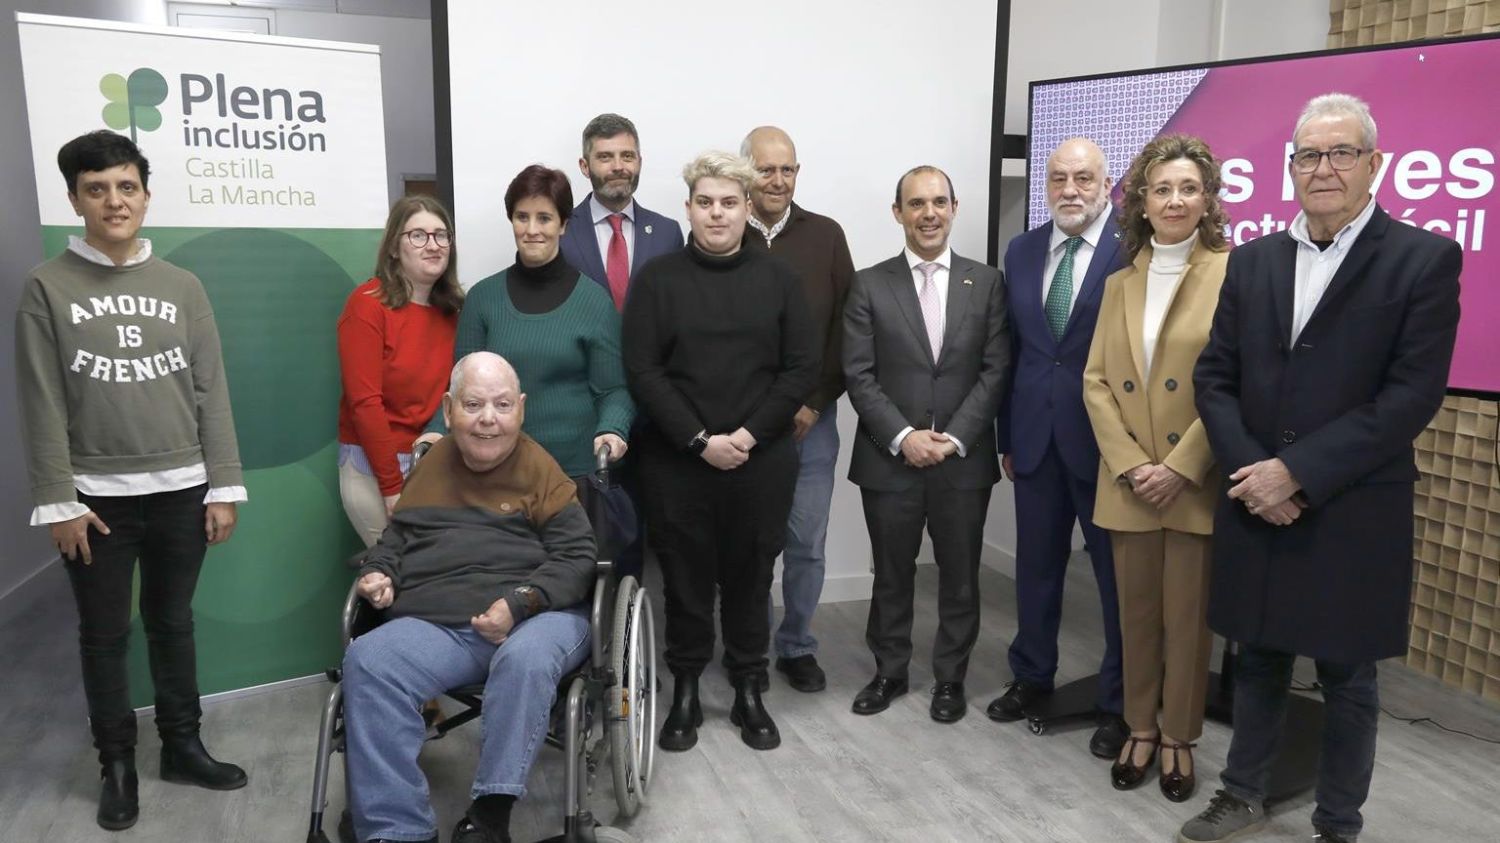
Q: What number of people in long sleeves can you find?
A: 11